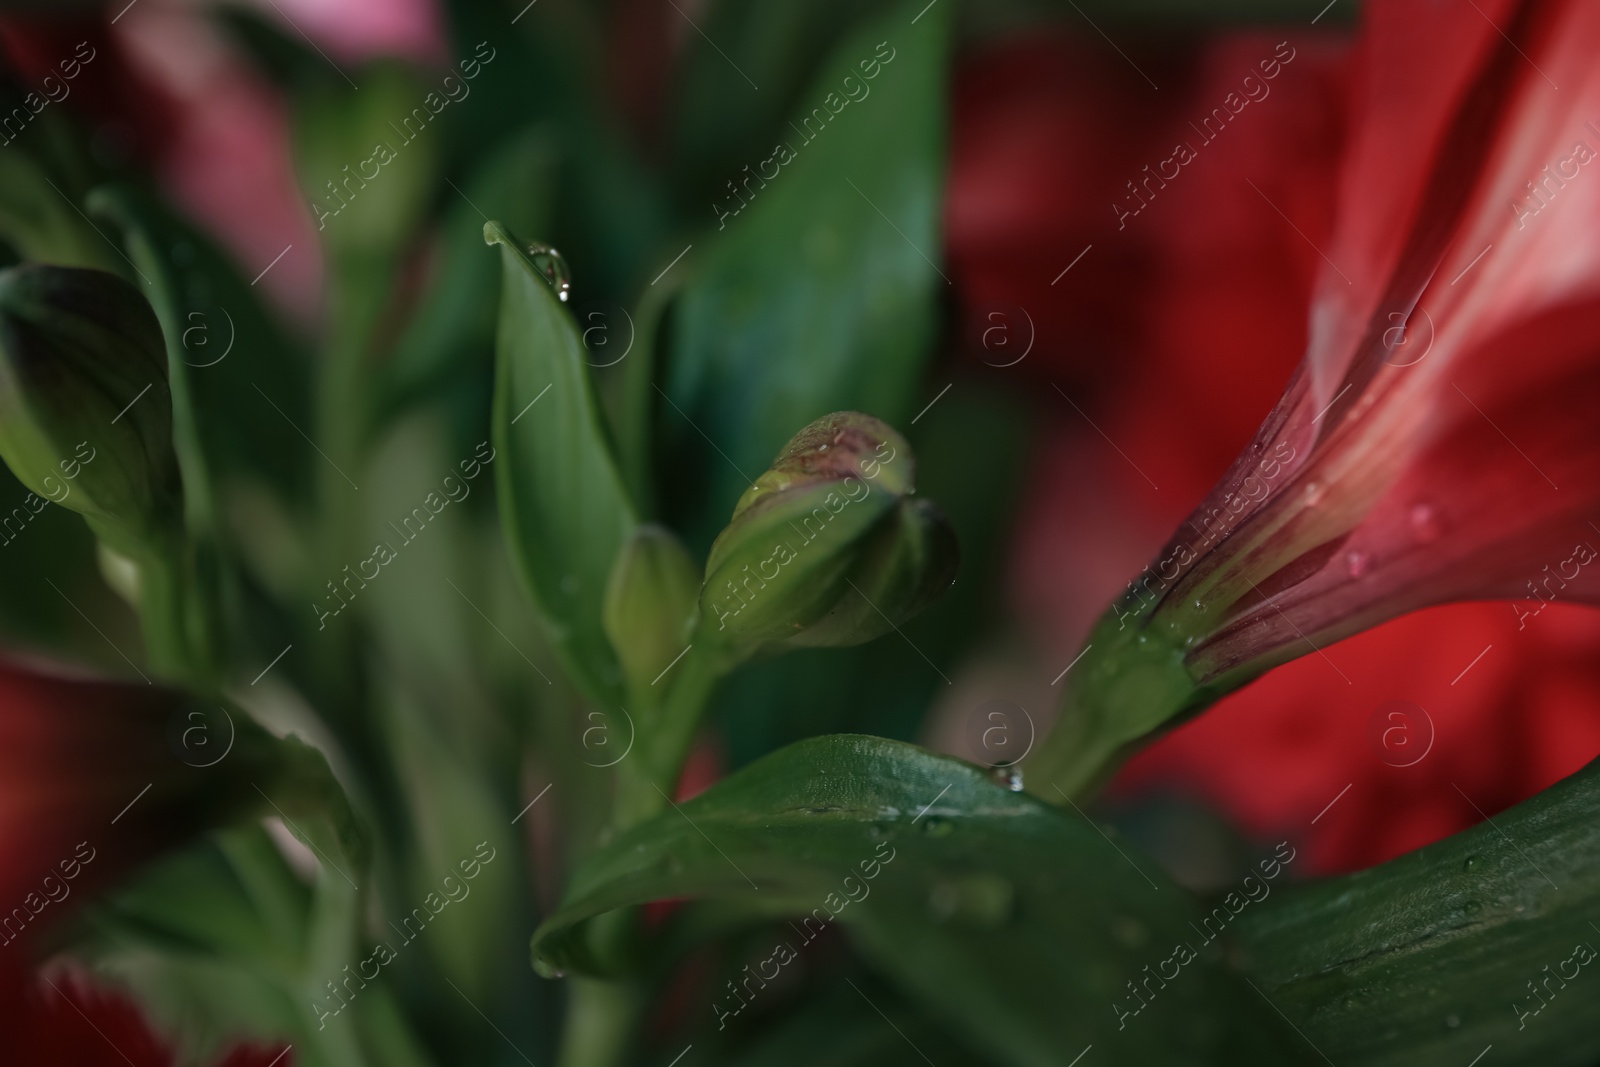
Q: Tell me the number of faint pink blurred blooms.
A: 2